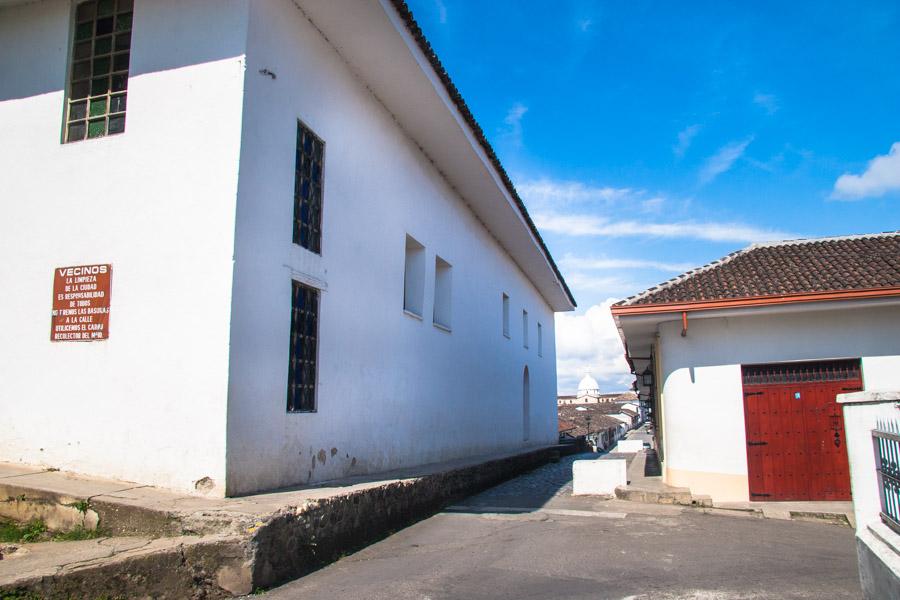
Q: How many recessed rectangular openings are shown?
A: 5